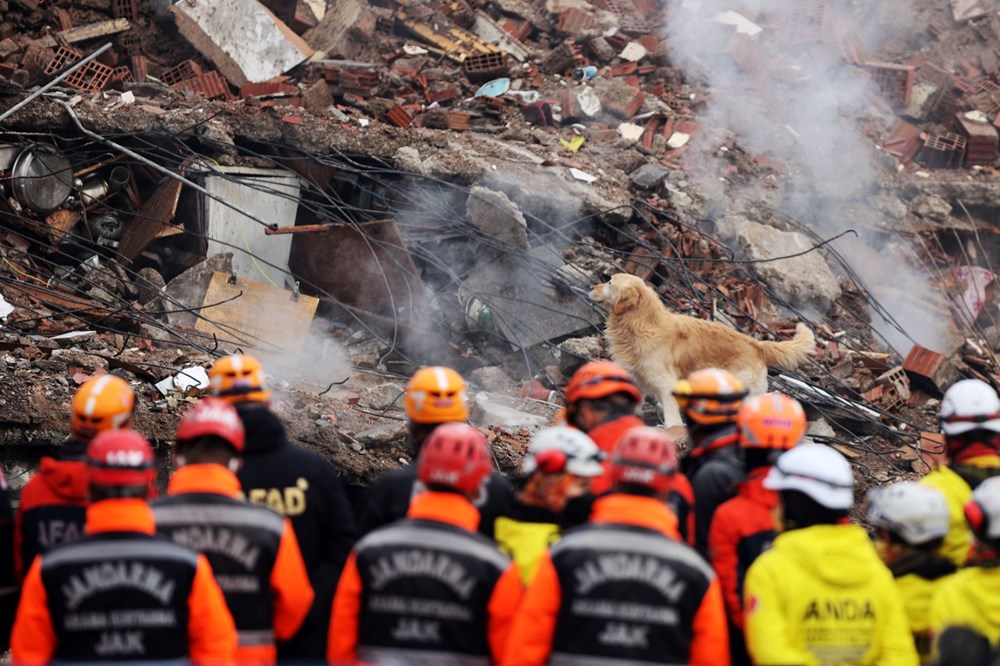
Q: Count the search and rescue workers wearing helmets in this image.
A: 15